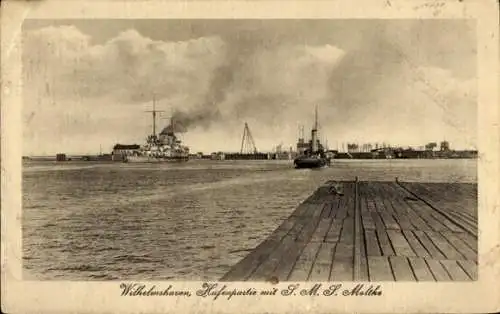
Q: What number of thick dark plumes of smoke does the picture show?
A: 1